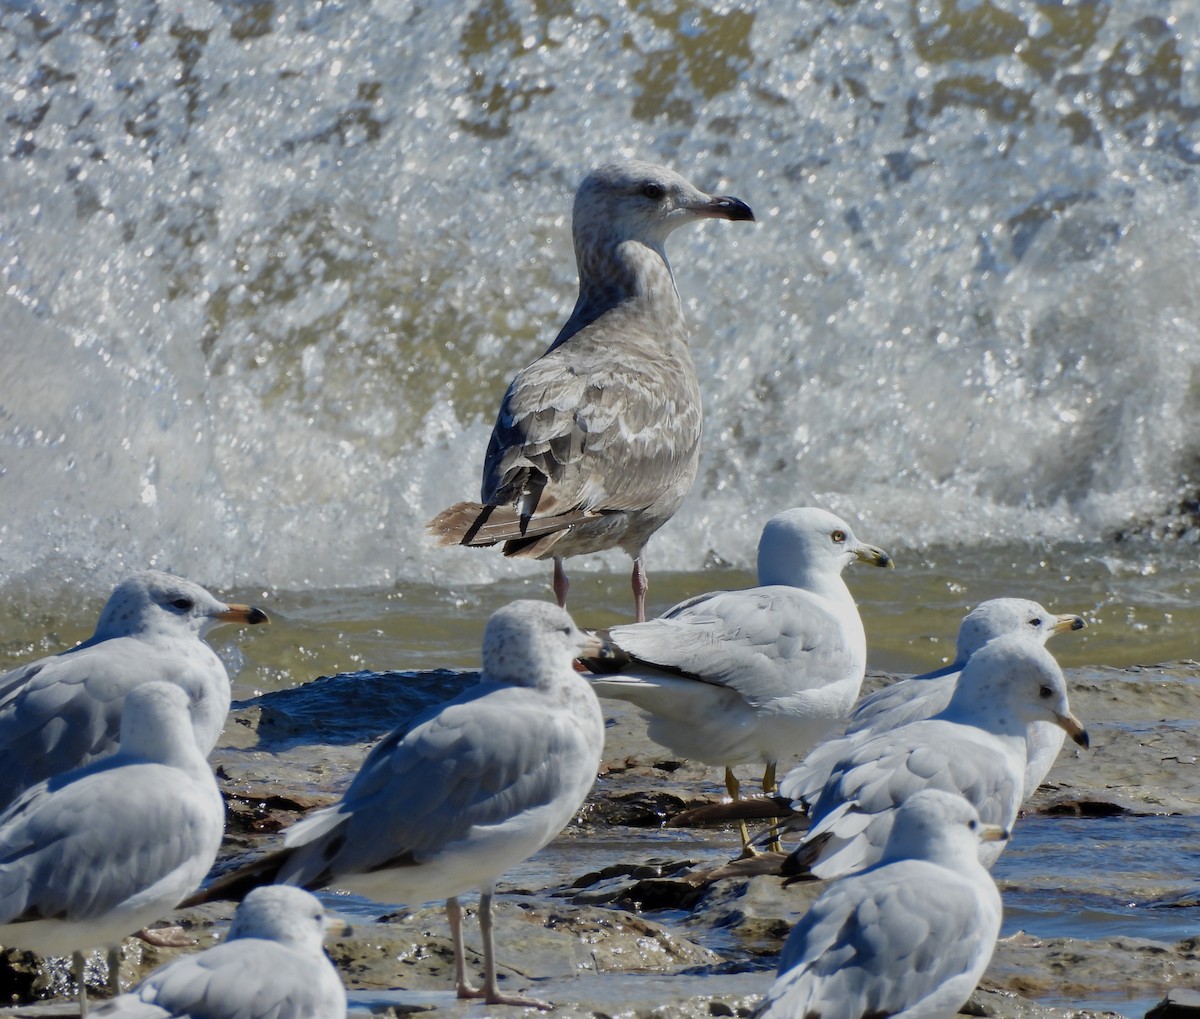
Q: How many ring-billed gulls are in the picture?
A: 8